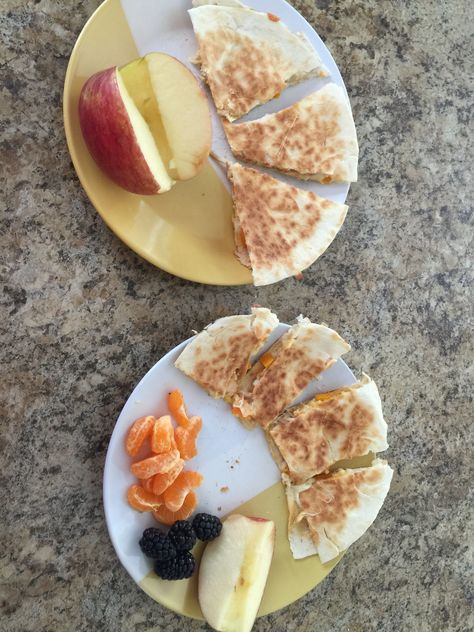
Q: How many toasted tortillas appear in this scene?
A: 7